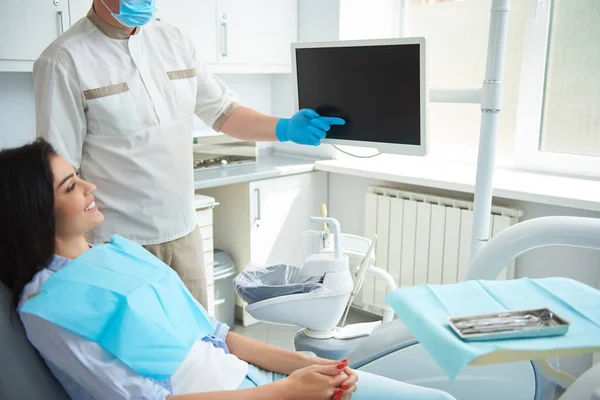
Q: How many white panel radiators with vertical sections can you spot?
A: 1